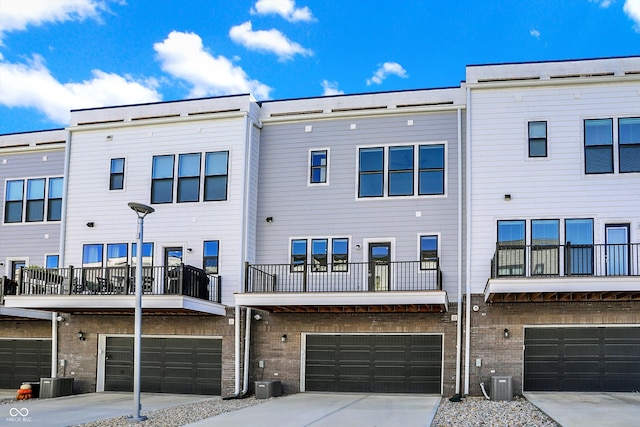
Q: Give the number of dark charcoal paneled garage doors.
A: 4